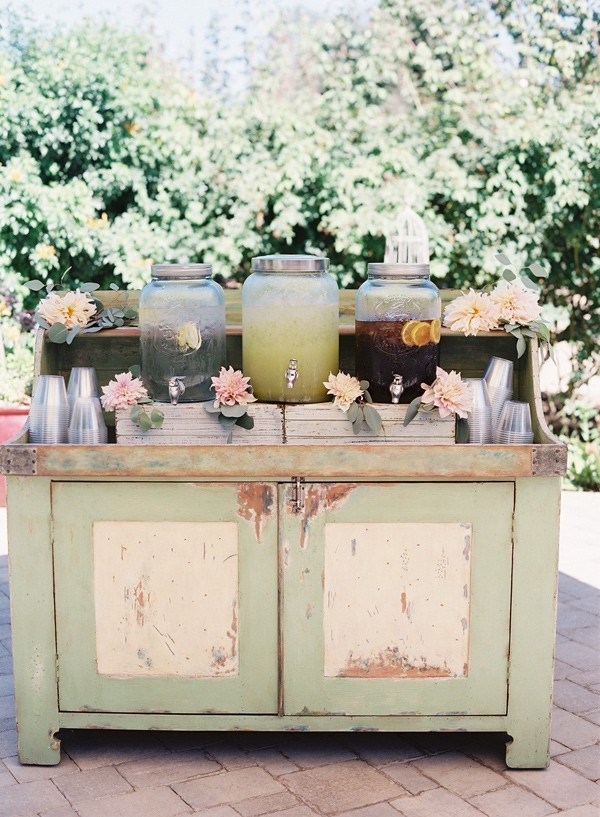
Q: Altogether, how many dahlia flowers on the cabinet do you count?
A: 7